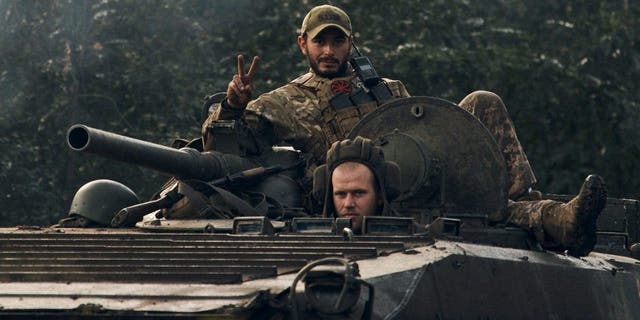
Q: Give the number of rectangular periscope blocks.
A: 4